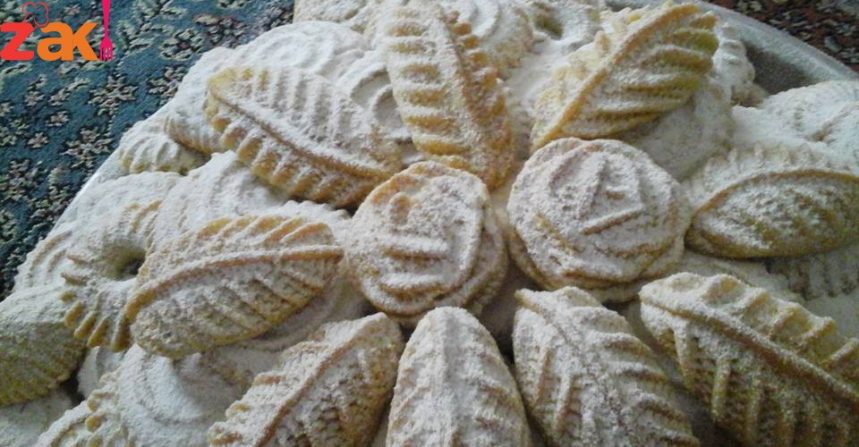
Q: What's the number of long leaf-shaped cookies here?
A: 9